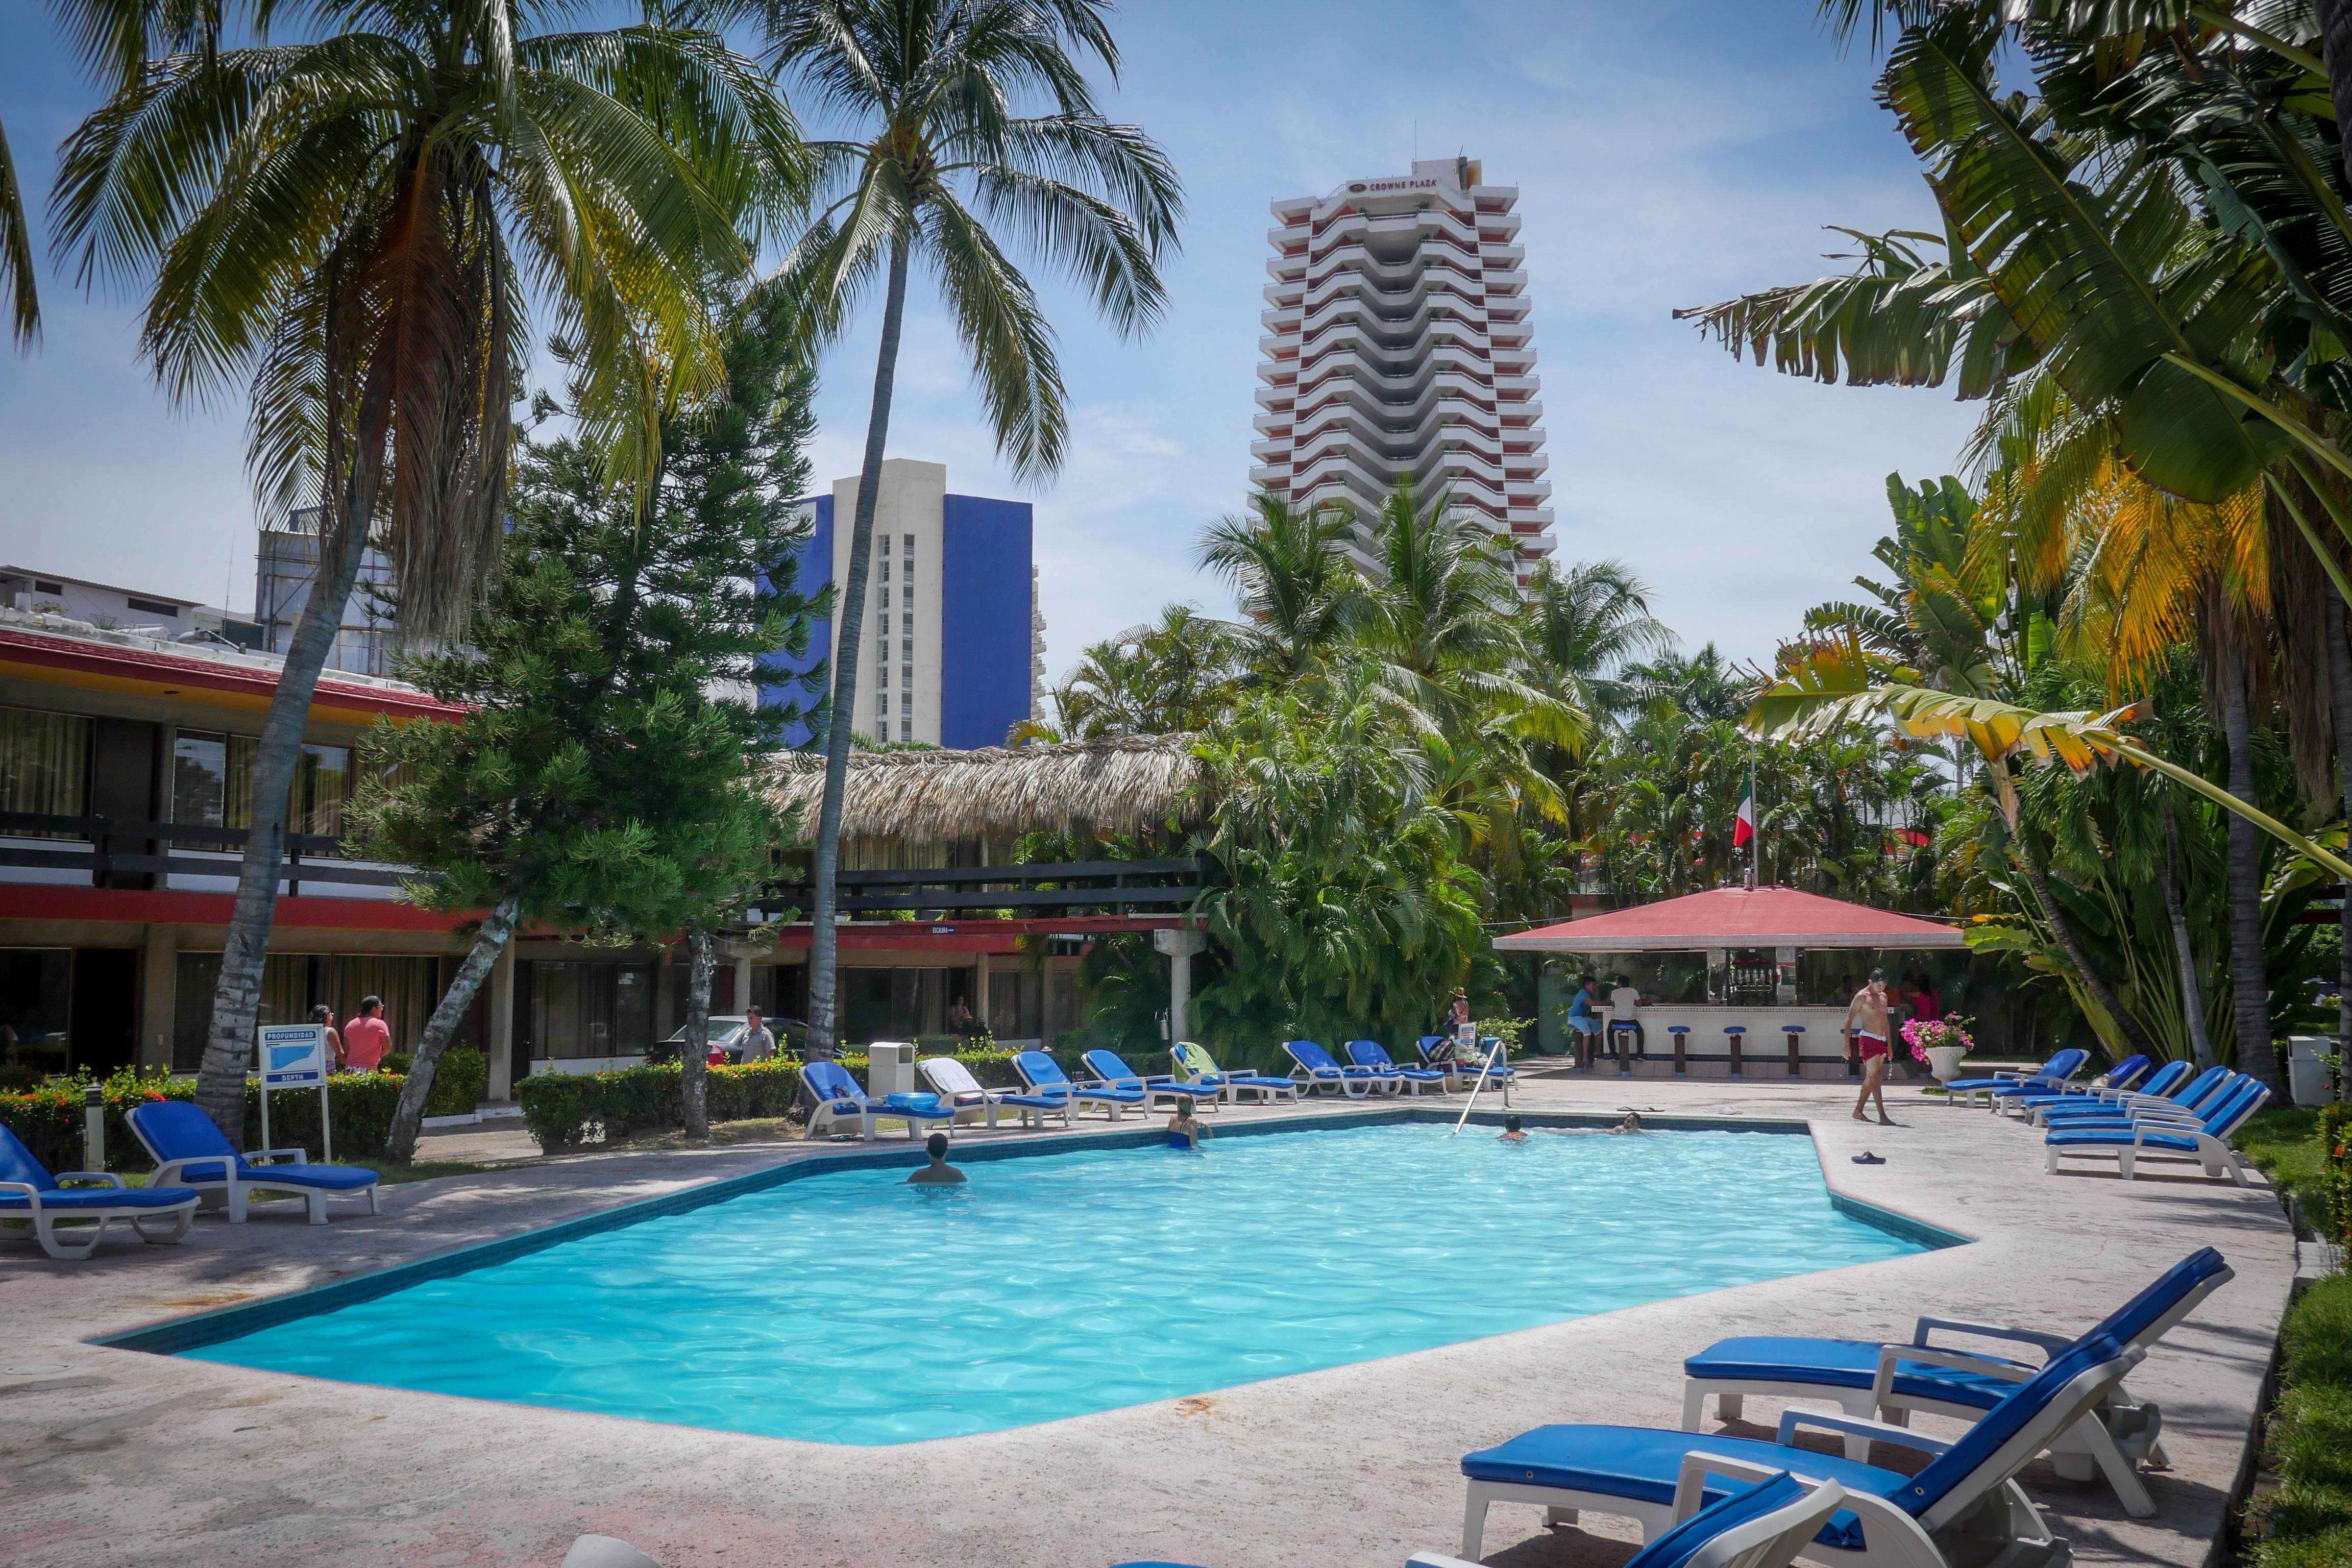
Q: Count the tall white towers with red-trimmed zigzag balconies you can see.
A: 1